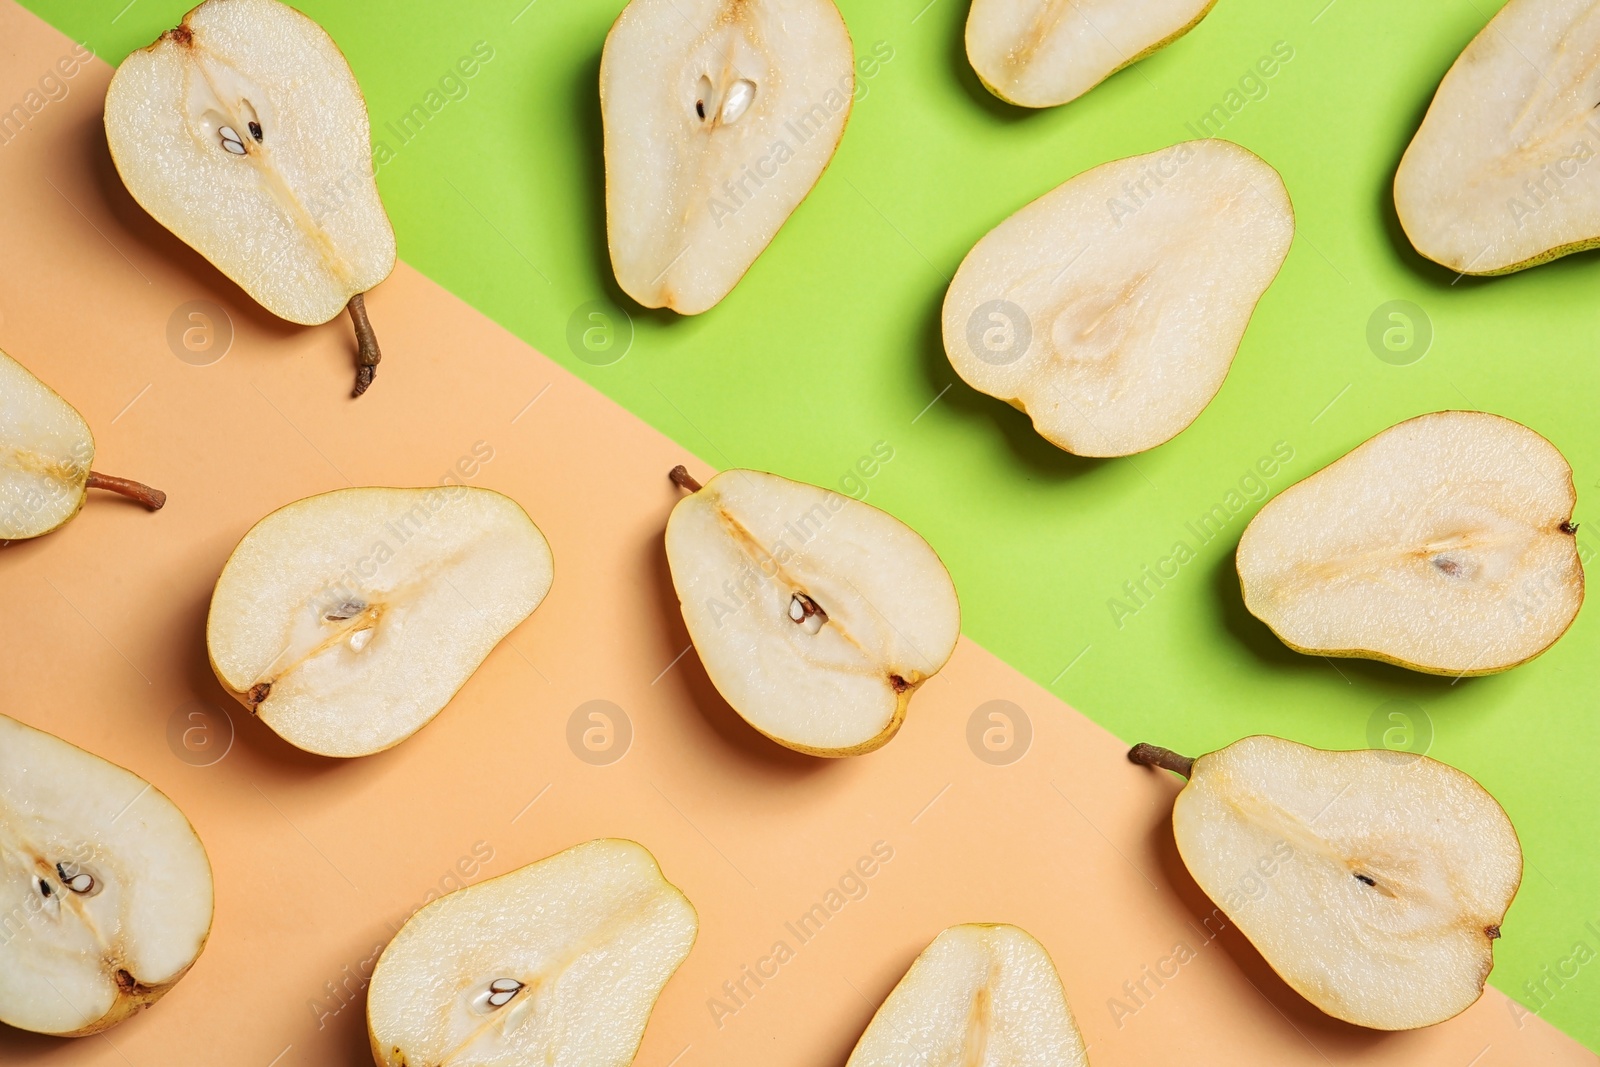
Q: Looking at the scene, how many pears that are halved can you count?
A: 13